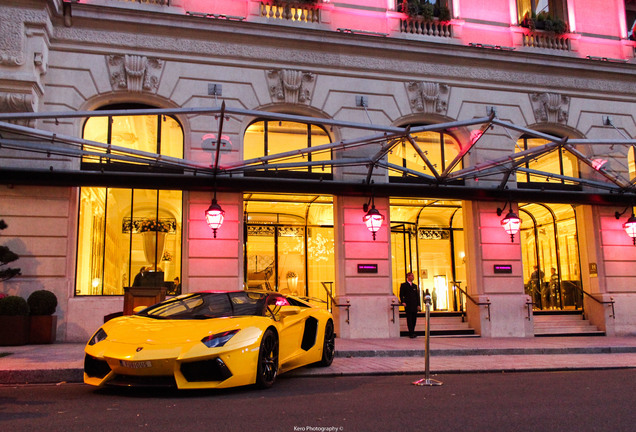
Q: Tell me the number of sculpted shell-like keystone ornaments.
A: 4